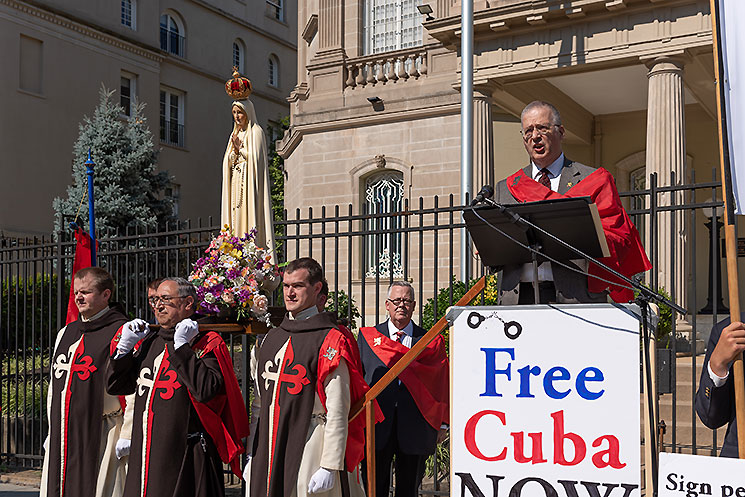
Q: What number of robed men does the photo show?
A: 3